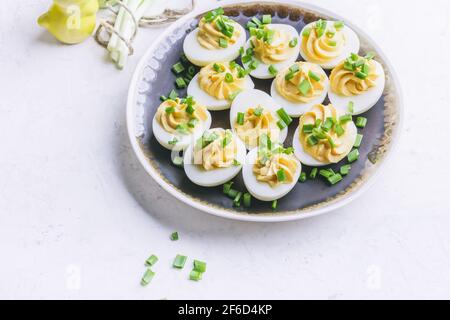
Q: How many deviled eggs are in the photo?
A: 11